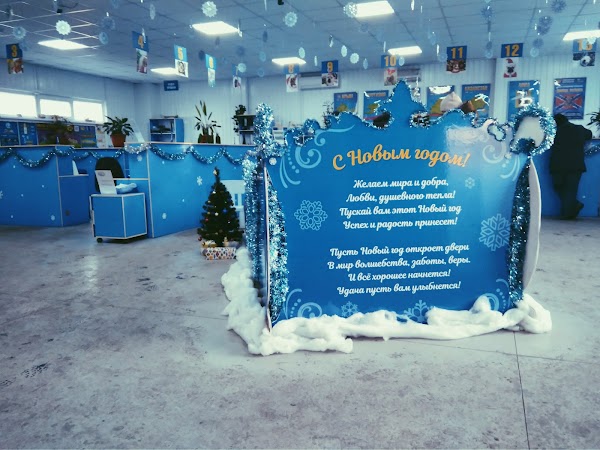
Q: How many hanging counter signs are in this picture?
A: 11